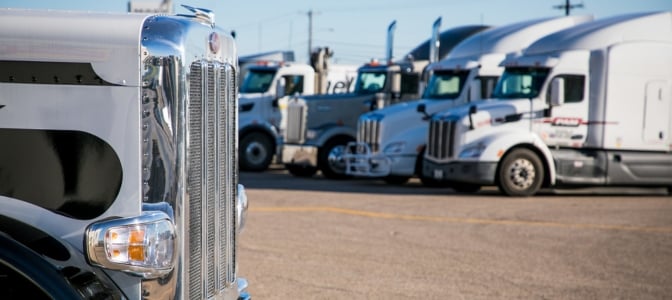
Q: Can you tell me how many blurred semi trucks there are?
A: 4